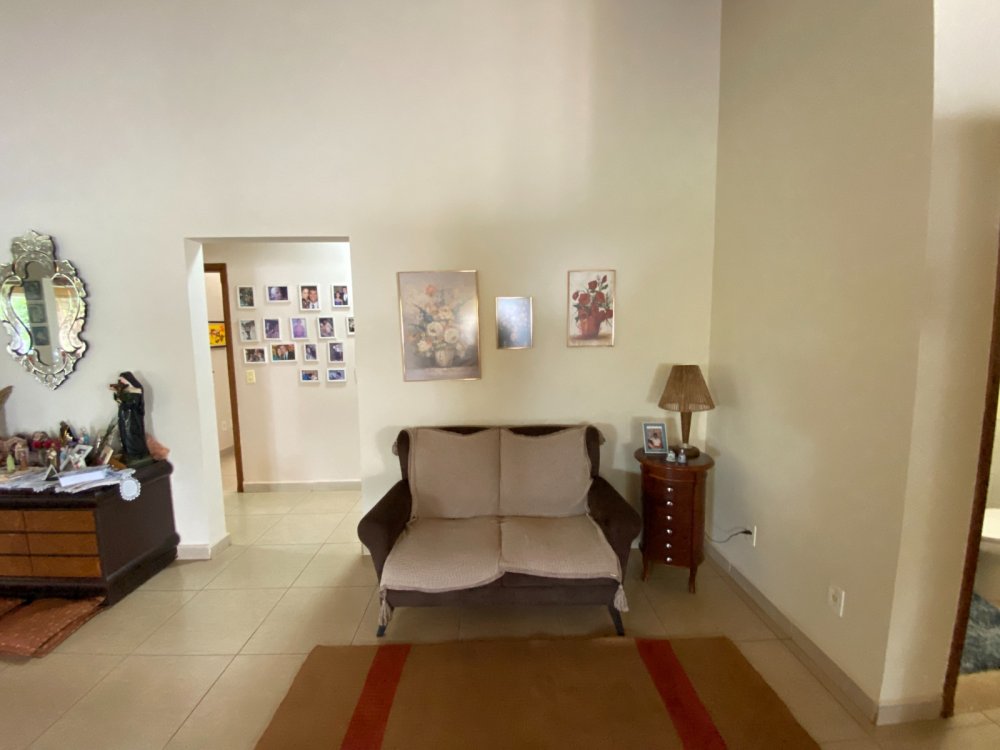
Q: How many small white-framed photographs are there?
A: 15